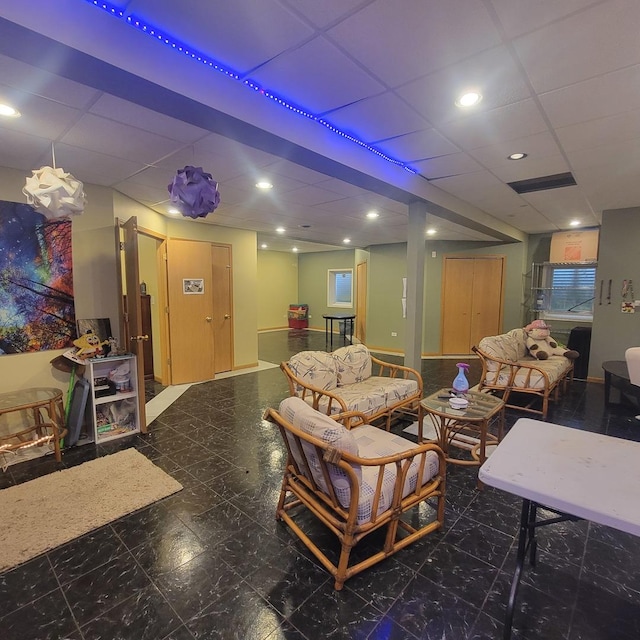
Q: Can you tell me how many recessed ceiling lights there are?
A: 12